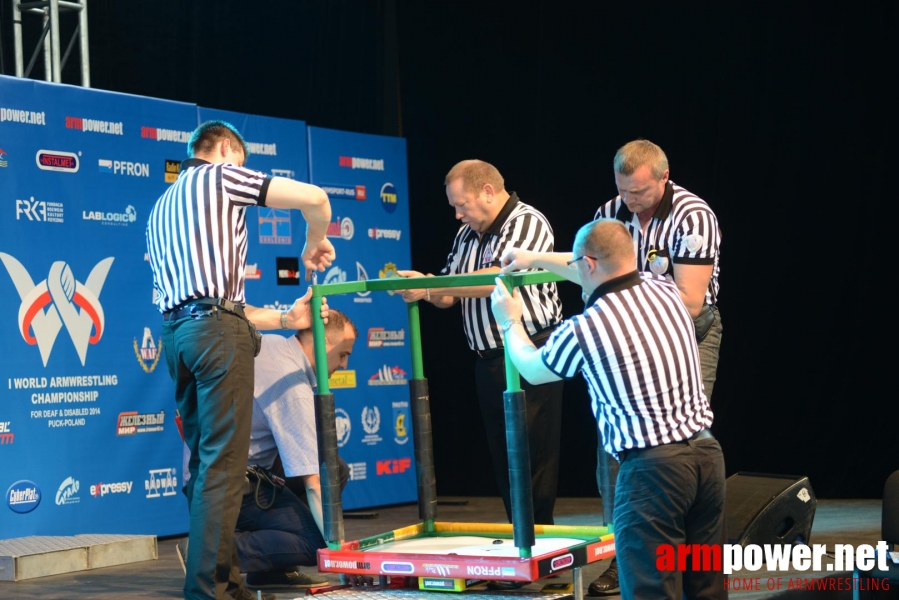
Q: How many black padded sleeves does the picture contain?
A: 4